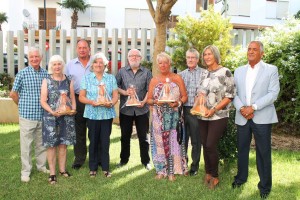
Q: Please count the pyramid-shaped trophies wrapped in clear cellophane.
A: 5